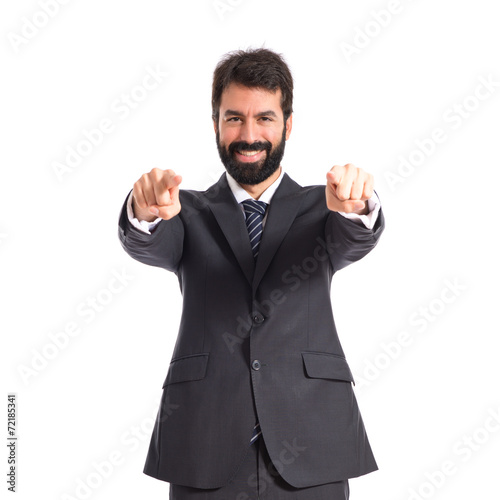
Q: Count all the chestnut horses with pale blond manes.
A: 0